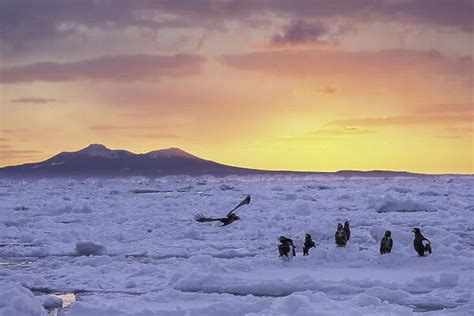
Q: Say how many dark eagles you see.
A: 7